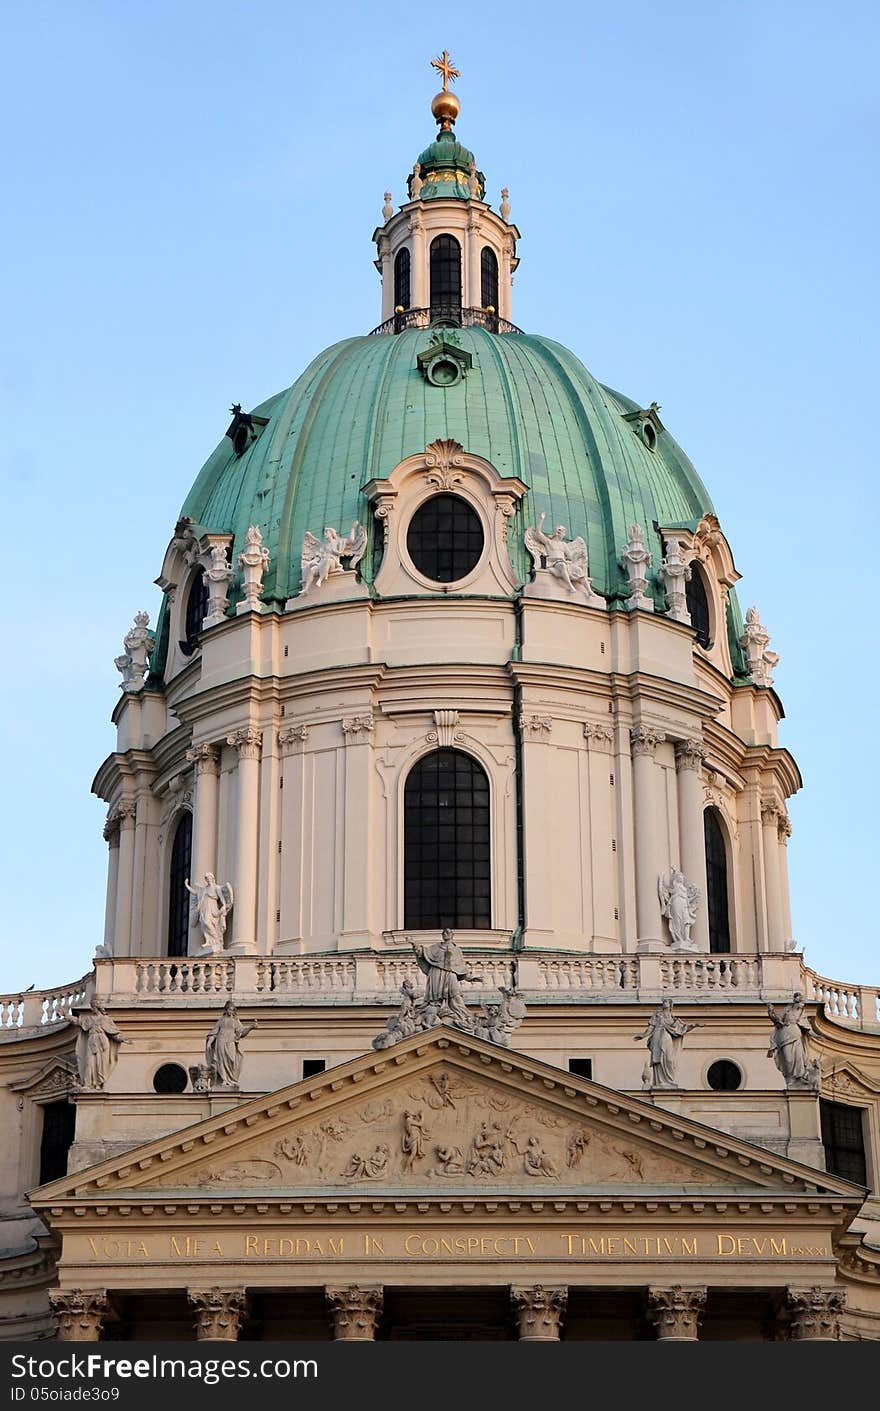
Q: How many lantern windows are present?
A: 3